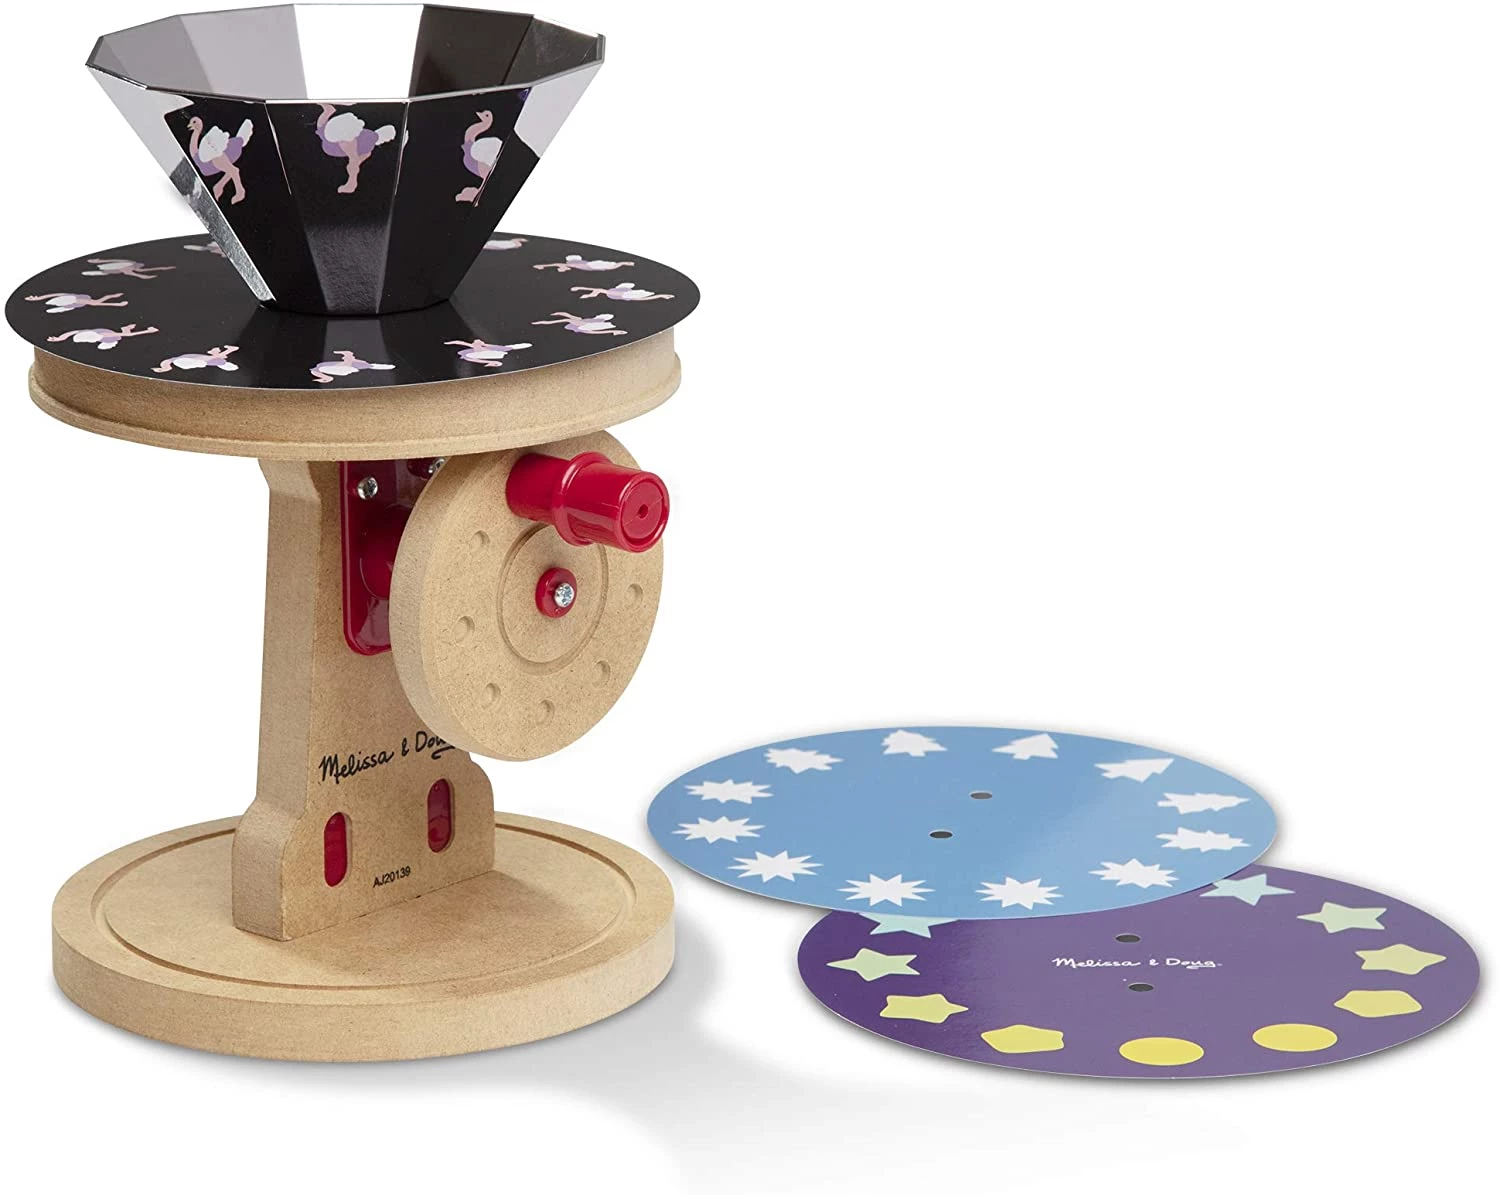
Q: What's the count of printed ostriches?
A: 11